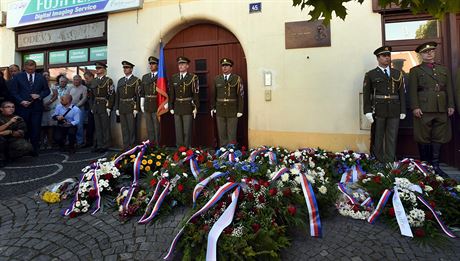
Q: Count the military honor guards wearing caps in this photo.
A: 7